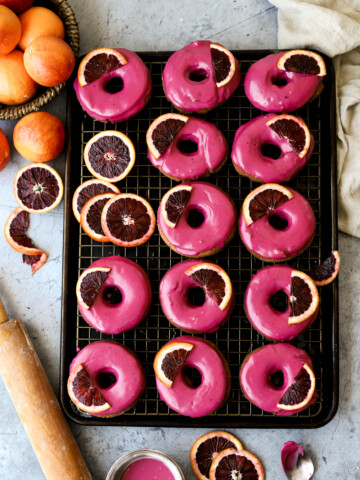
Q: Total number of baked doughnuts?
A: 13